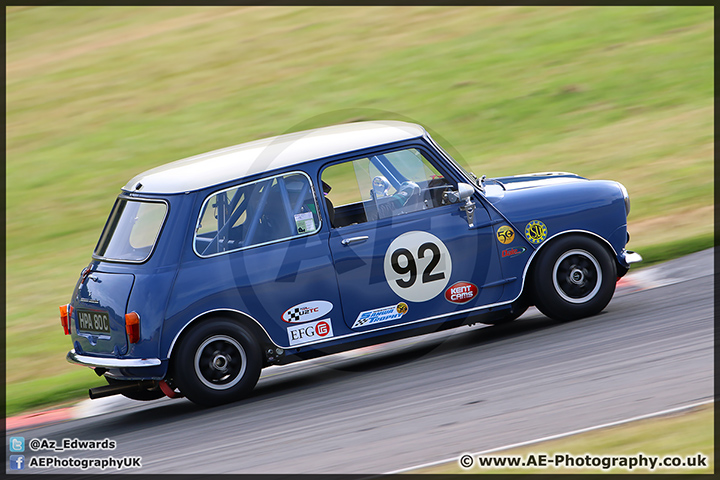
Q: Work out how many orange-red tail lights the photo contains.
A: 2